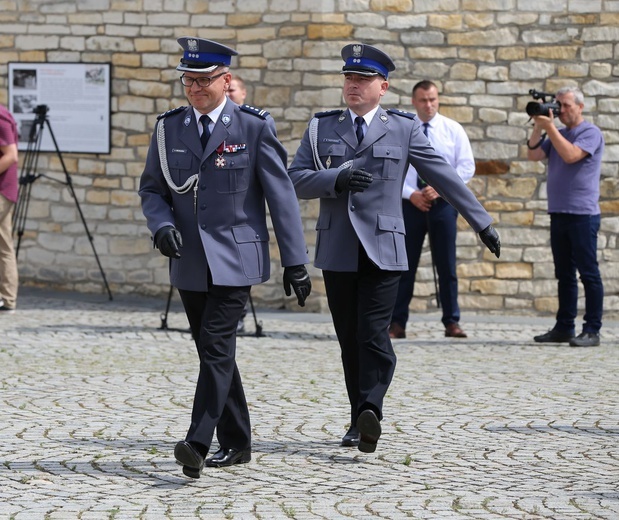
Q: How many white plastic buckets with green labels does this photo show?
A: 0